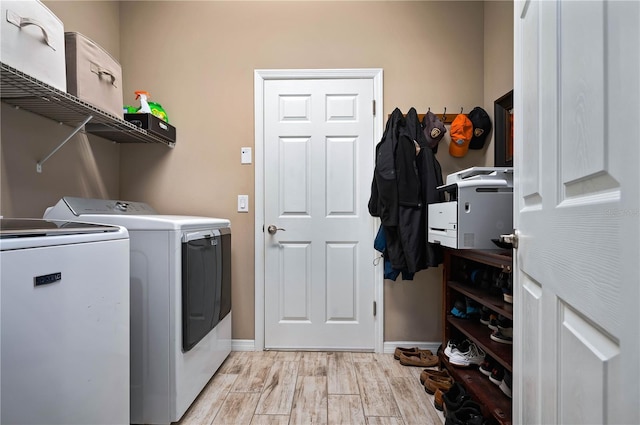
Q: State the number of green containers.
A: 2